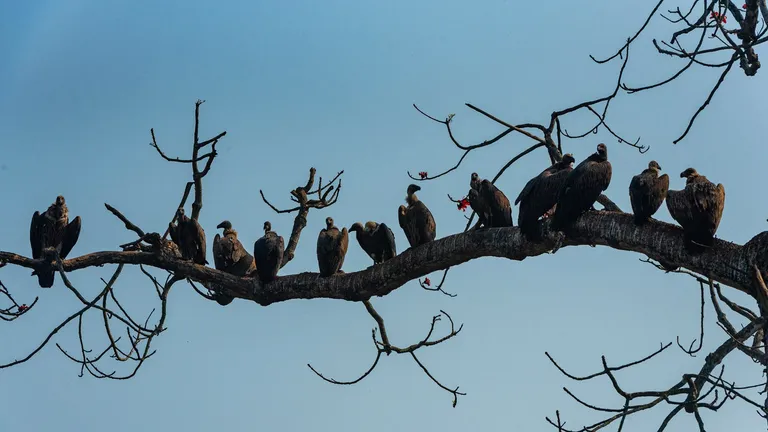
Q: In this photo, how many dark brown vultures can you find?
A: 12